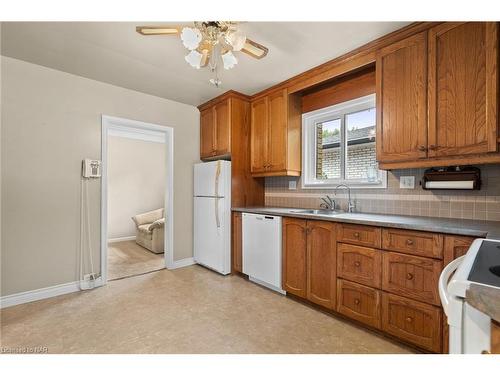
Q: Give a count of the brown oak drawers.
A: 6